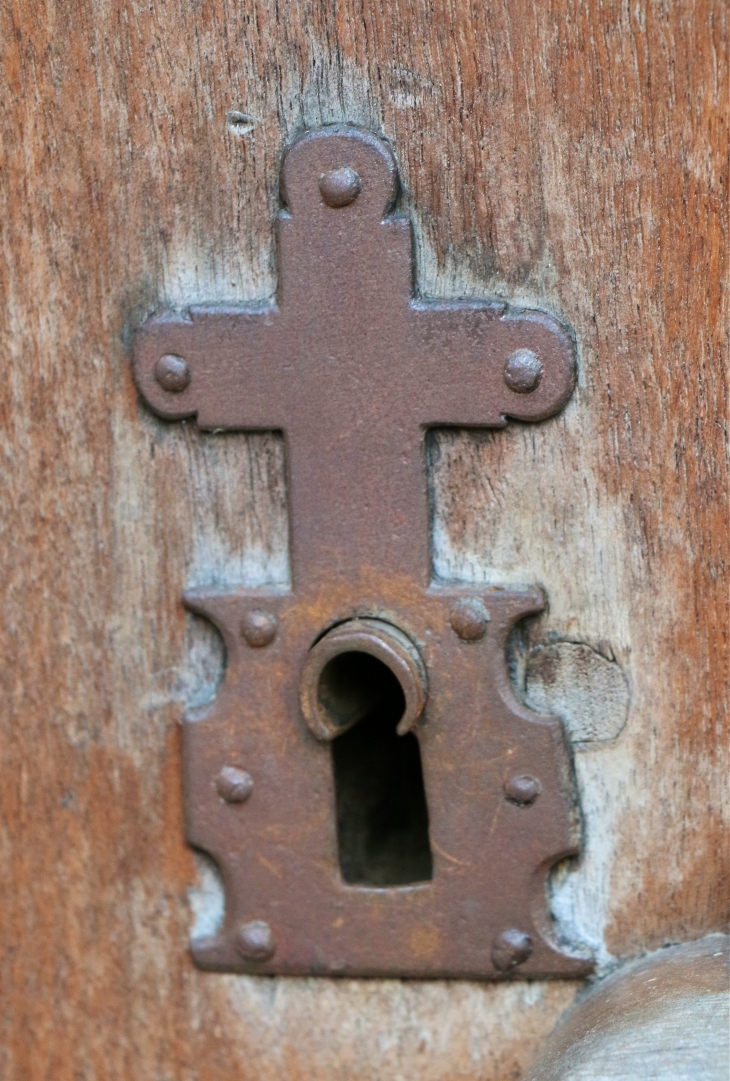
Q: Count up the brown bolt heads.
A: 9